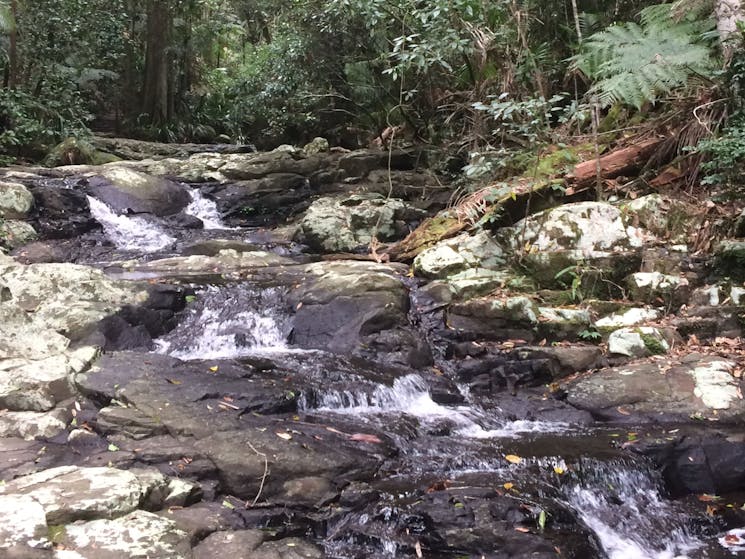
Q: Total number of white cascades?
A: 5